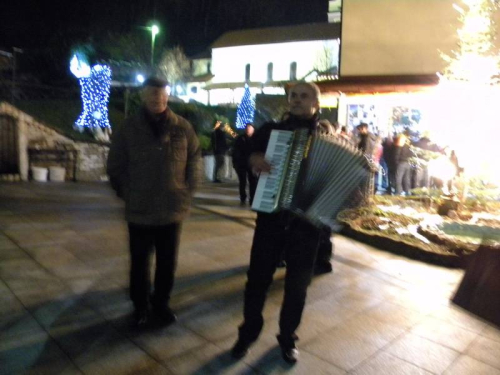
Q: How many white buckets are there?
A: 2